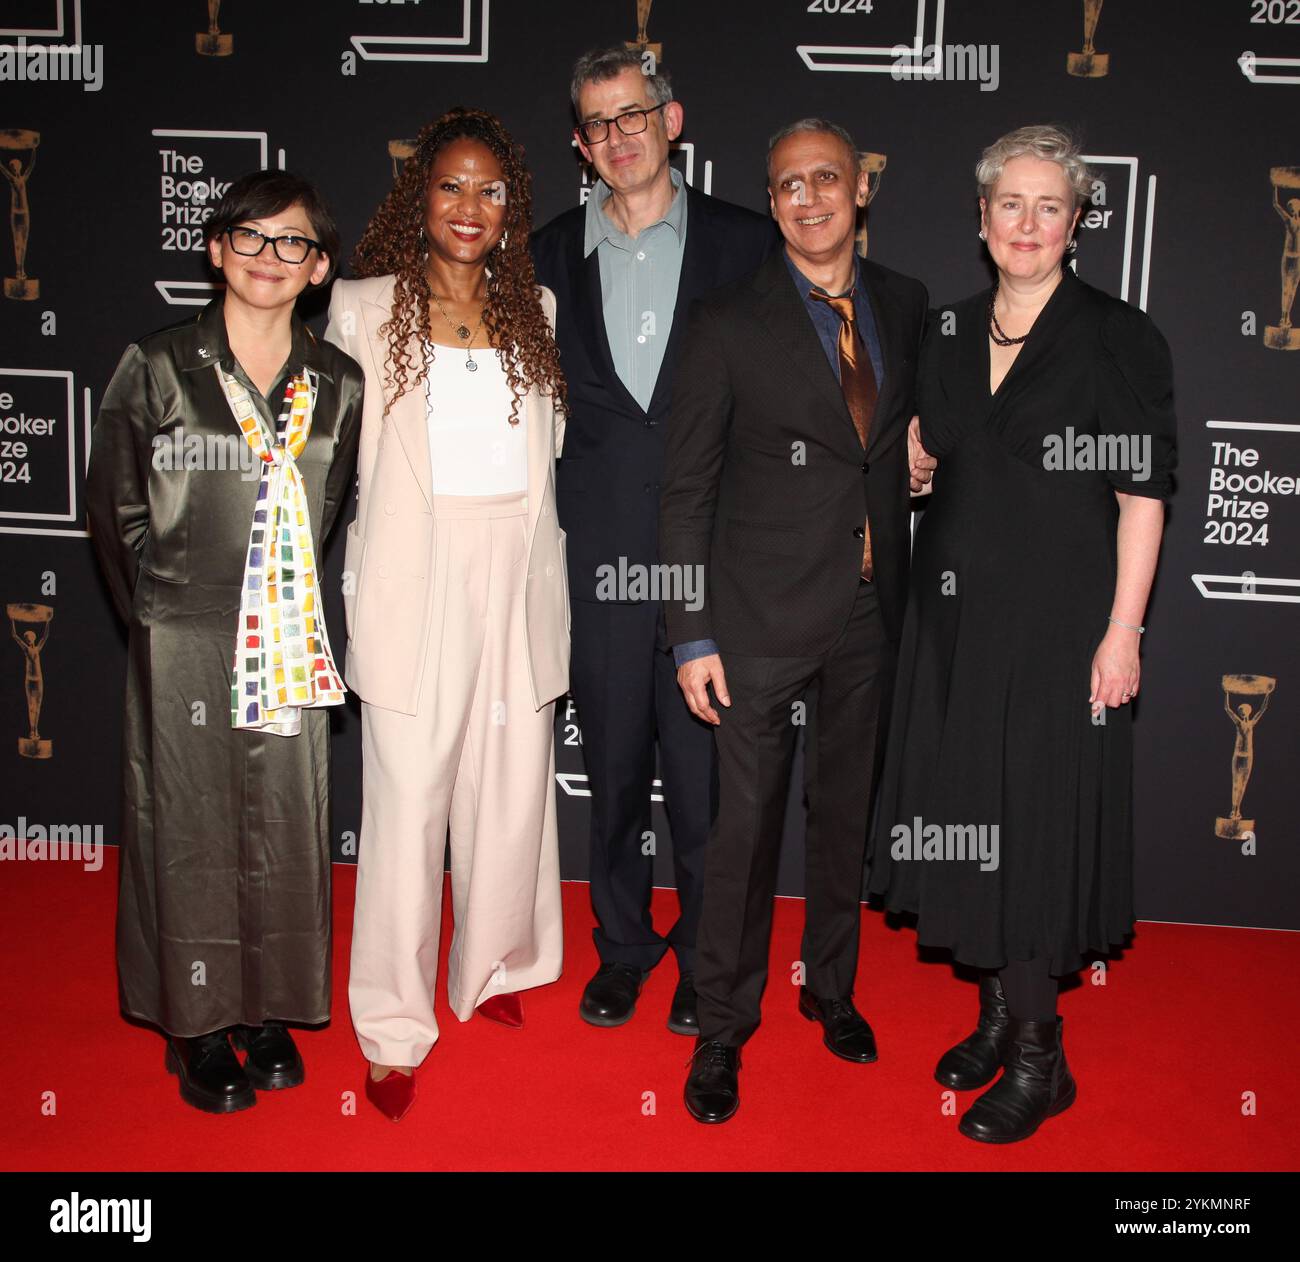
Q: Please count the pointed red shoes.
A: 2